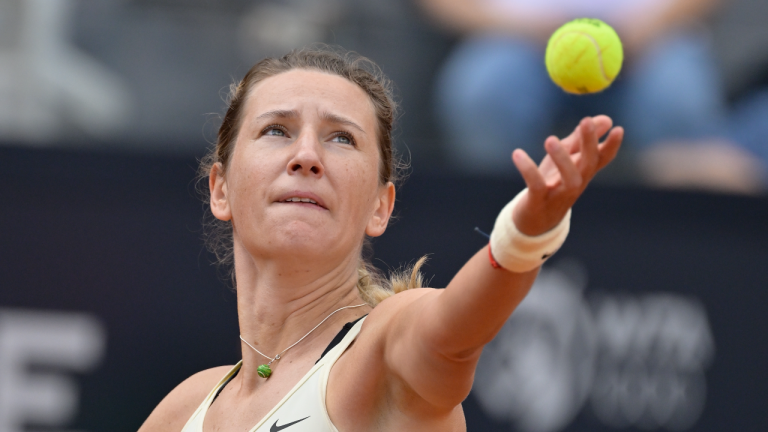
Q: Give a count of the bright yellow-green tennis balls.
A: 1